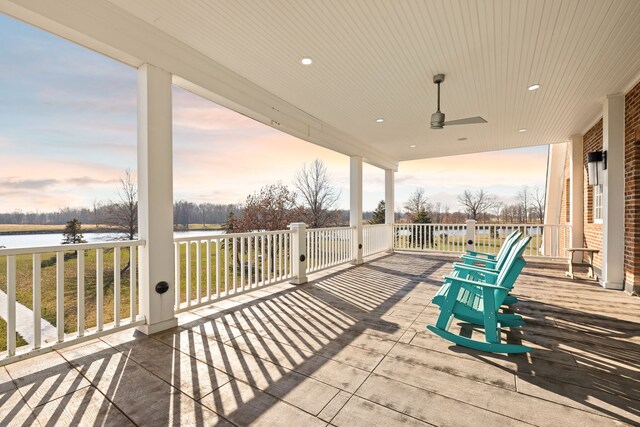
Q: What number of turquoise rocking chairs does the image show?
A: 3